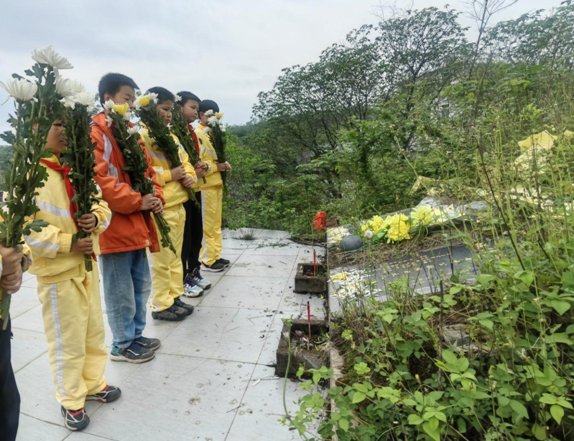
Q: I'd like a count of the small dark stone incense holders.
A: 2